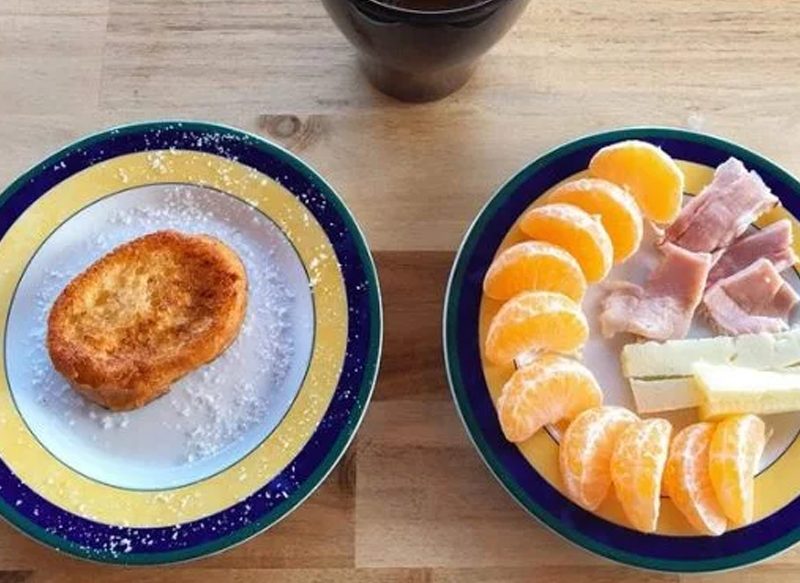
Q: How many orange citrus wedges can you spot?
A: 10